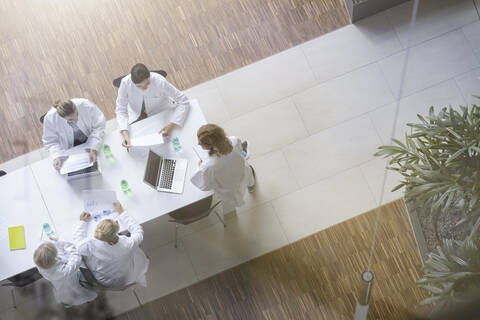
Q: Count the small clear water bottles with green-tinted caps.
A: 4